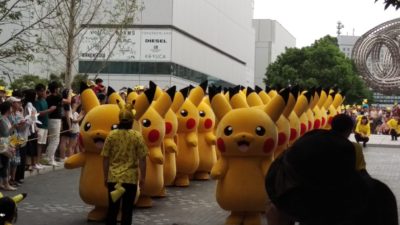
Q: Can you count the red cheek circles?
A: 14